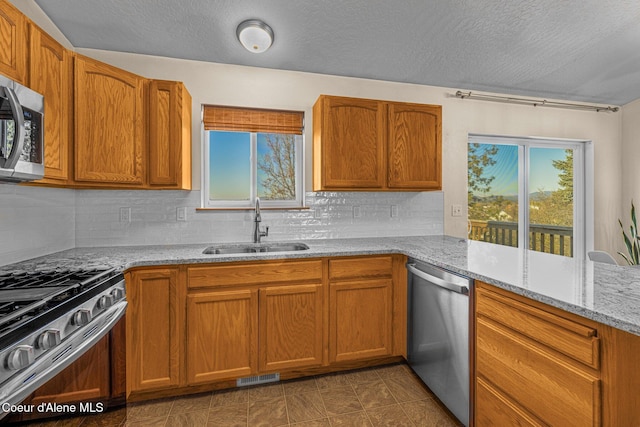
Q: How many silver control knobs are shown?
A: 5